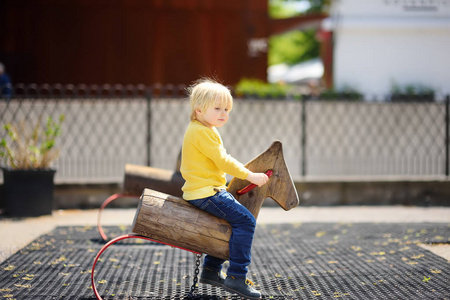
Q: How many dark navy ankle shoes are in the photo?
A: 2